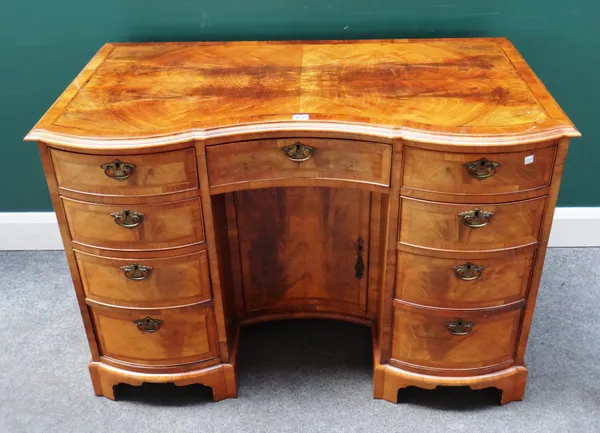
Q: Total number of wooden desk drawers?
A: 9